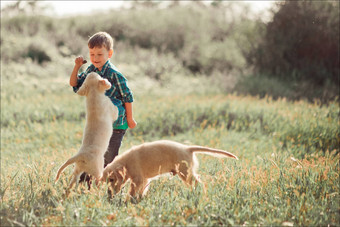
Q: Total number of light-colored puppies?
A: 2